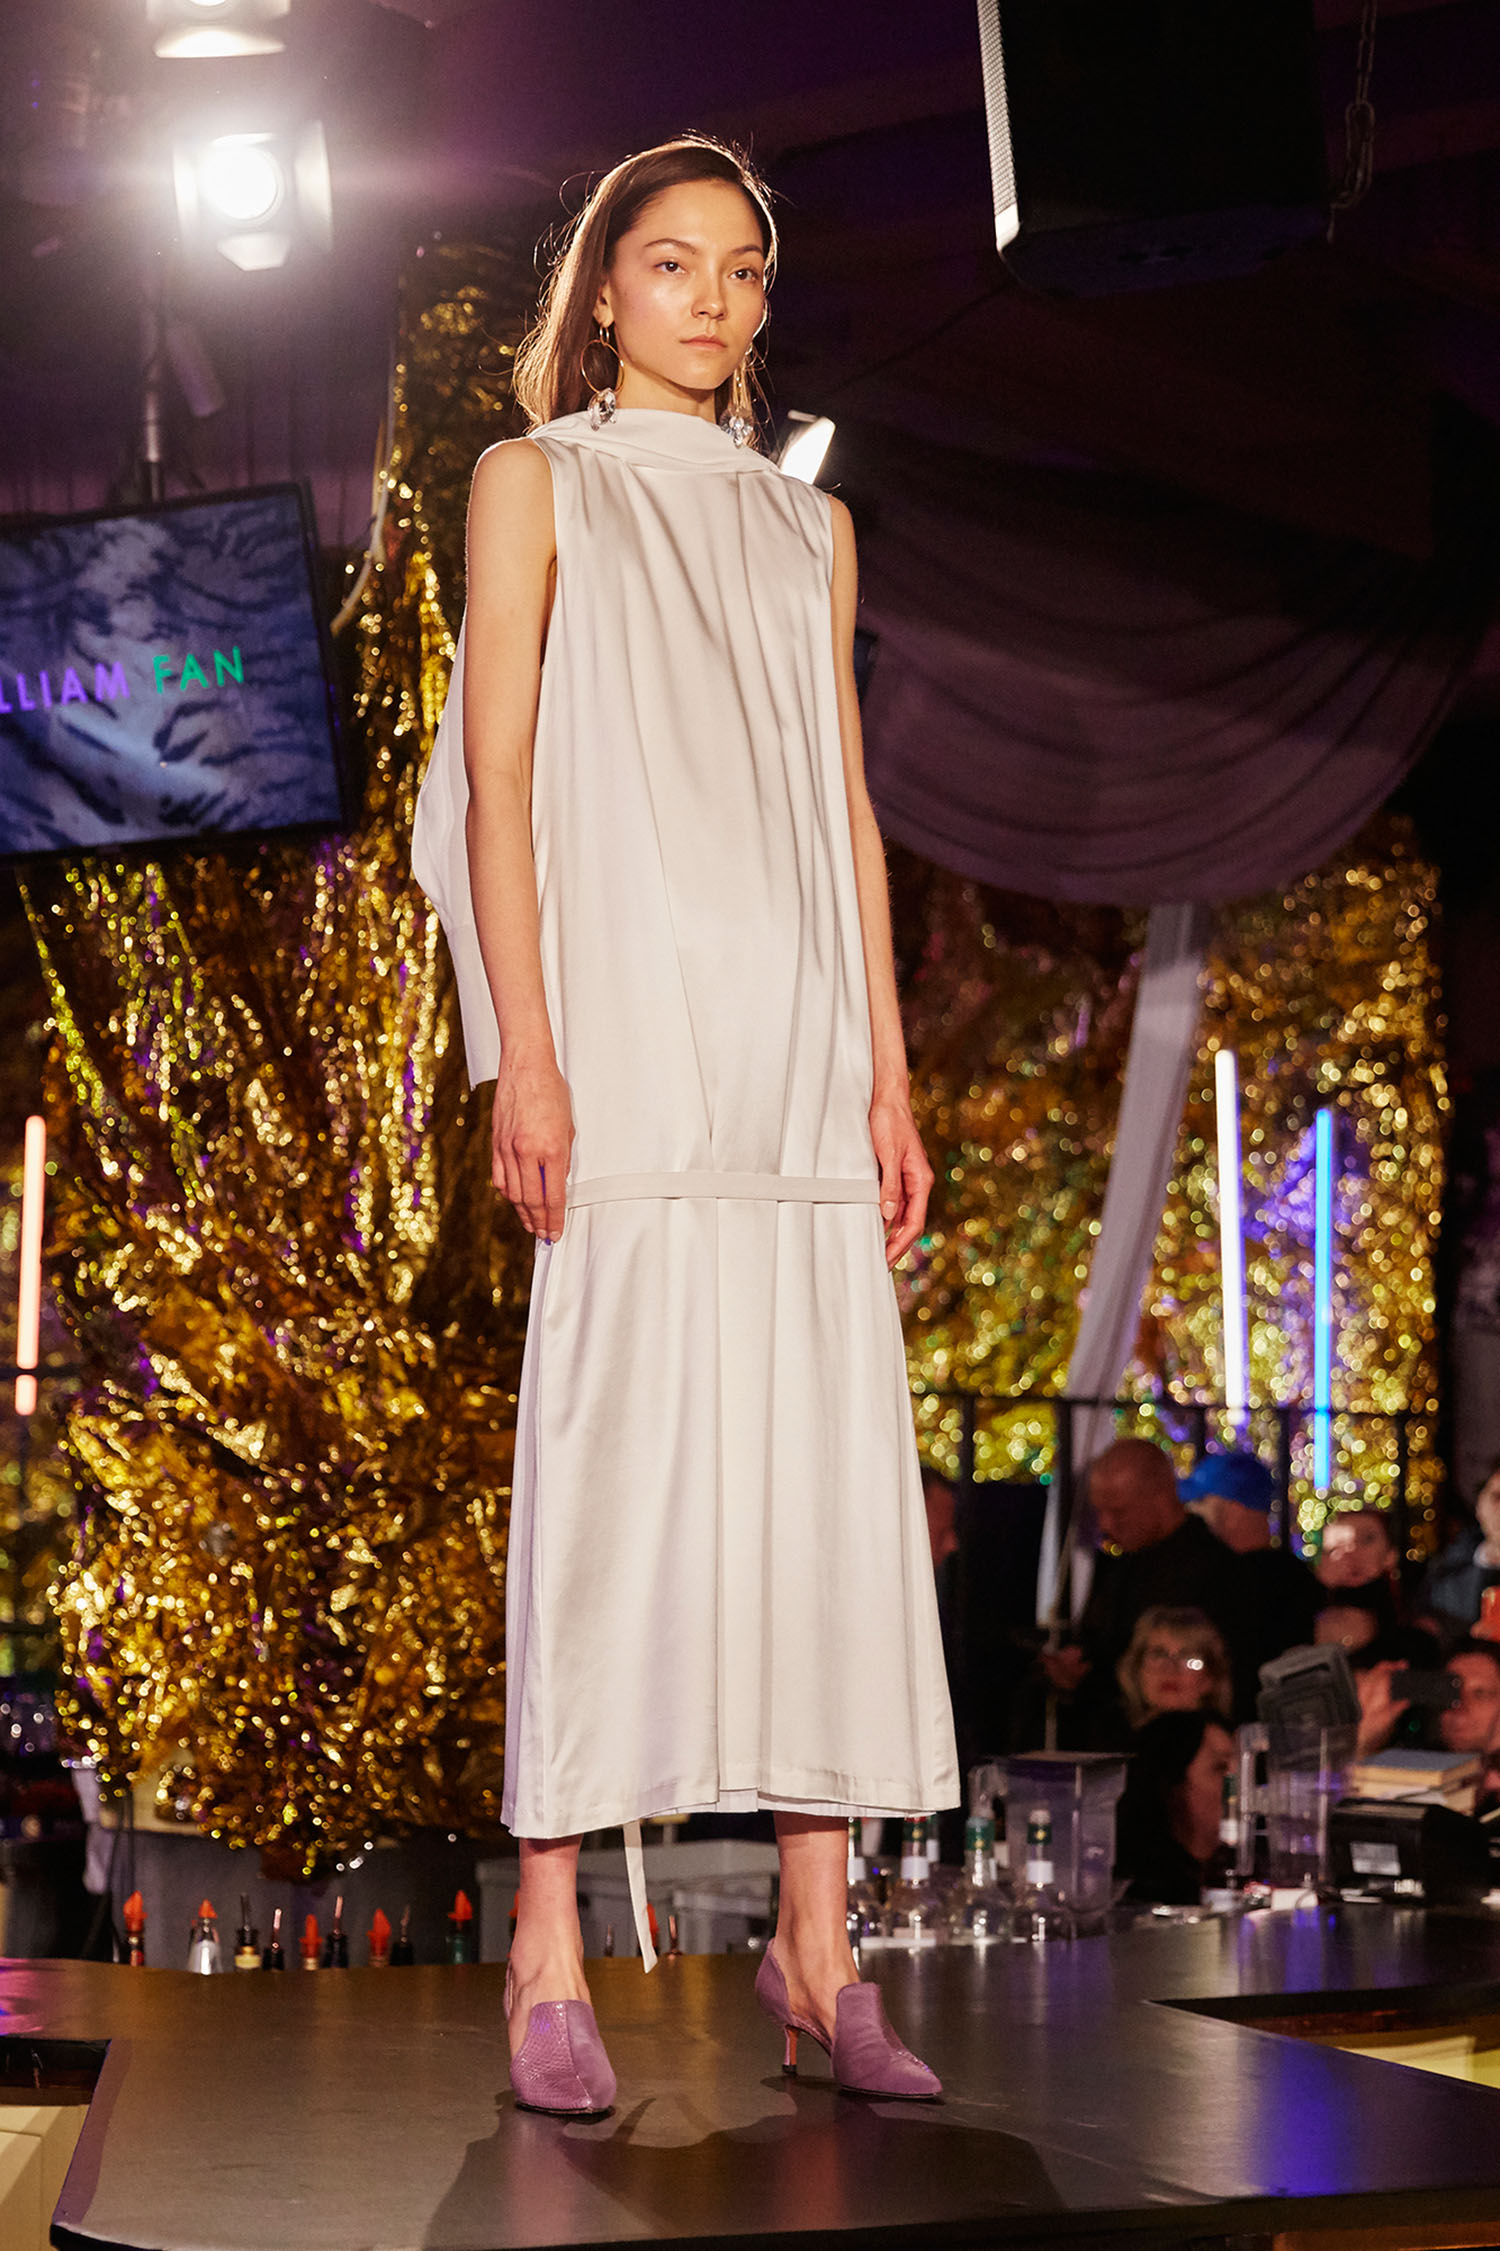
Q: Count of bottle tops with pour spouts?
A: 13